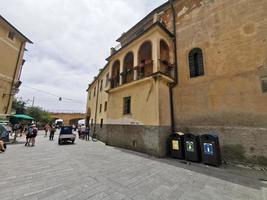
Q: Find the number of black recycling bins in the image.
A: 3